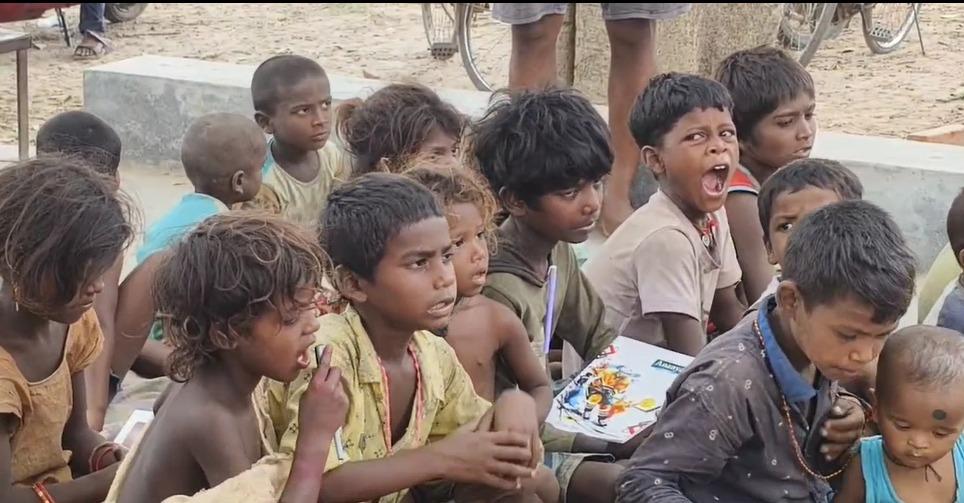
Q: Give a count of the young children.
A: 15